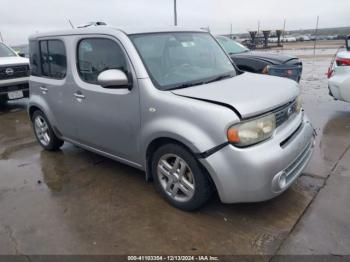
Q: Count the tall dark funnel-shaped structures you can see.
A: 3